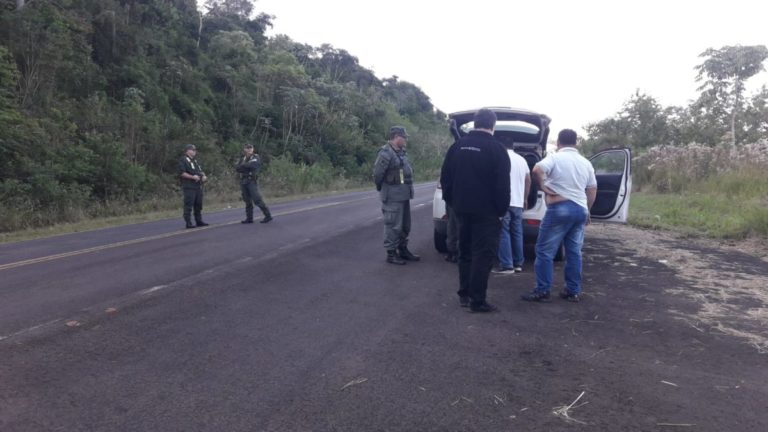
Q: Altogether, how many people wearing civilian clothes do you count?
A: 3